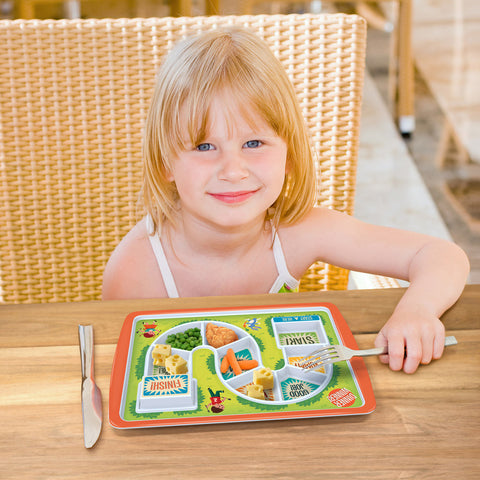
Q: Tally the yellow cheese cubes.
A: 4